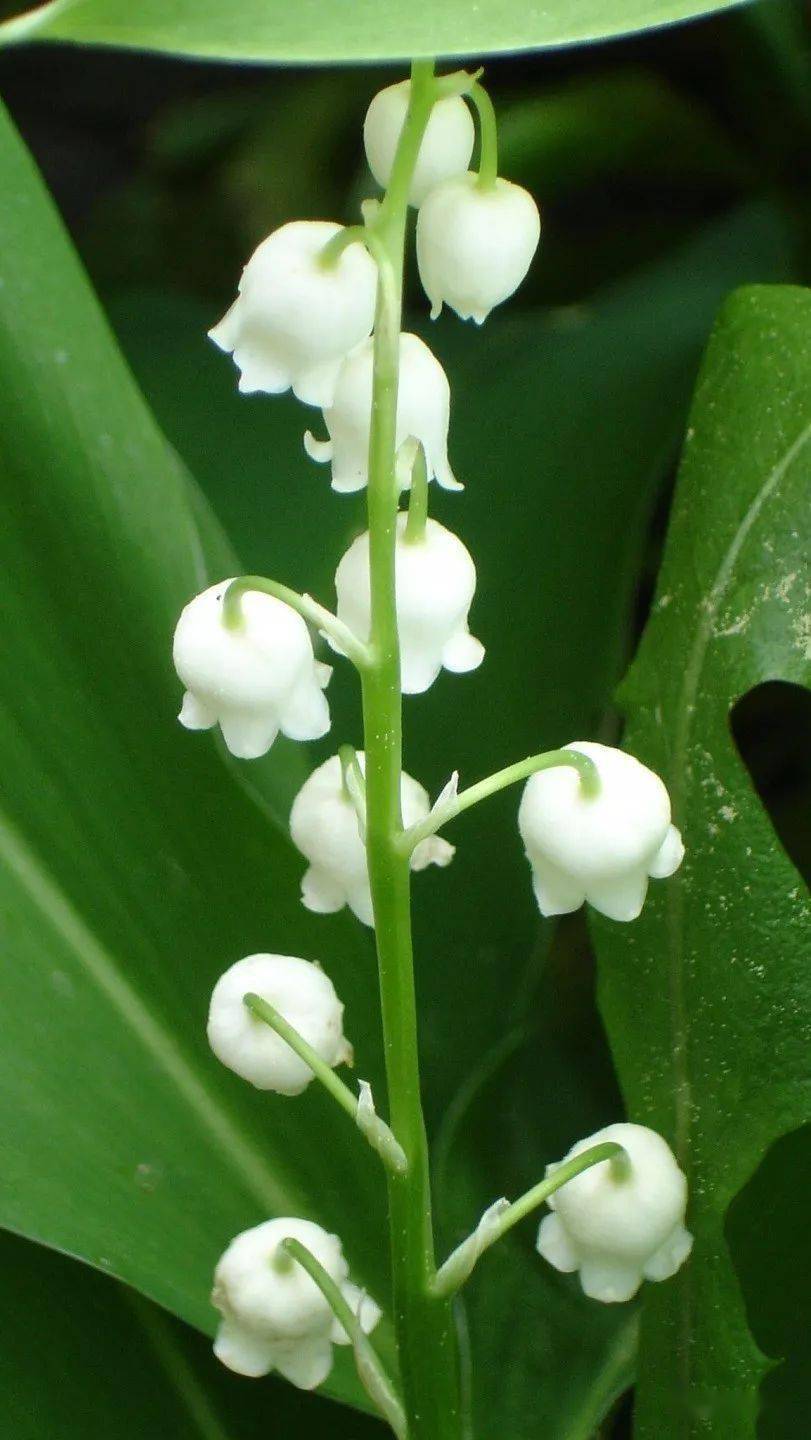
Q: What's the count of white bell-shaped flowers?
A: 11